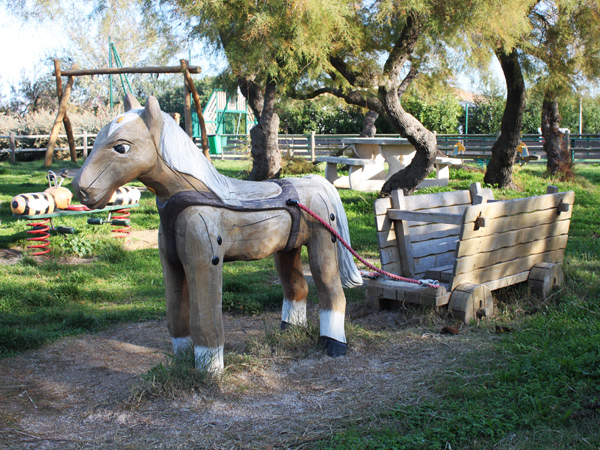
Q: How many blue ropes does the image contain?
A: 0